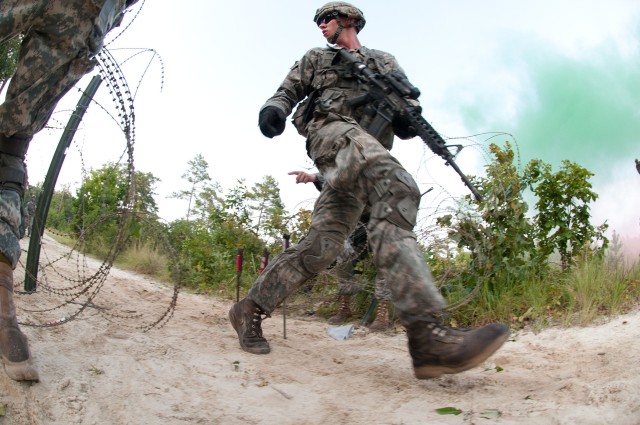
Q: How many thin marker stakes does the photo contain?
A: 3